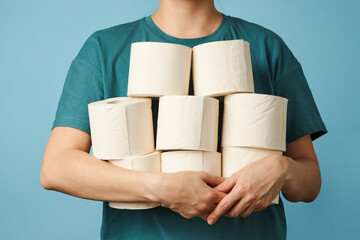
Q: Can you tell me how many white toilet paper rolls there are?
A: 8